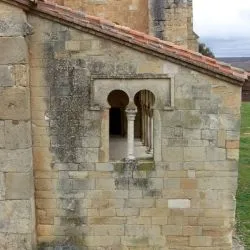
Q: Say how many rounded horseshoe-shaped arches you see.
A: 2